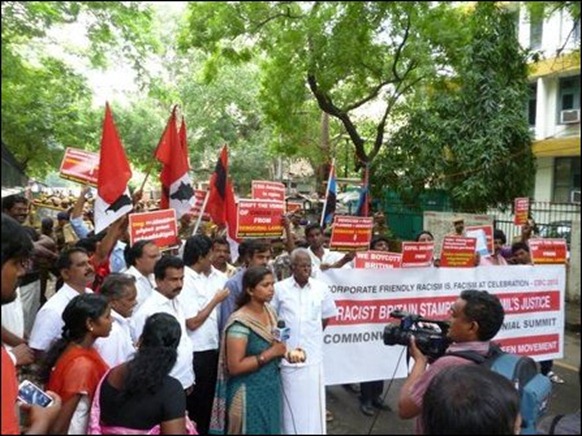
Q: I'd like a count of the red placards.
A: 12